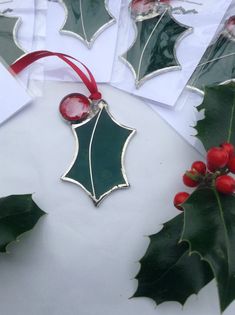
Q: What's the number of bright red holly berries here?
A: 7